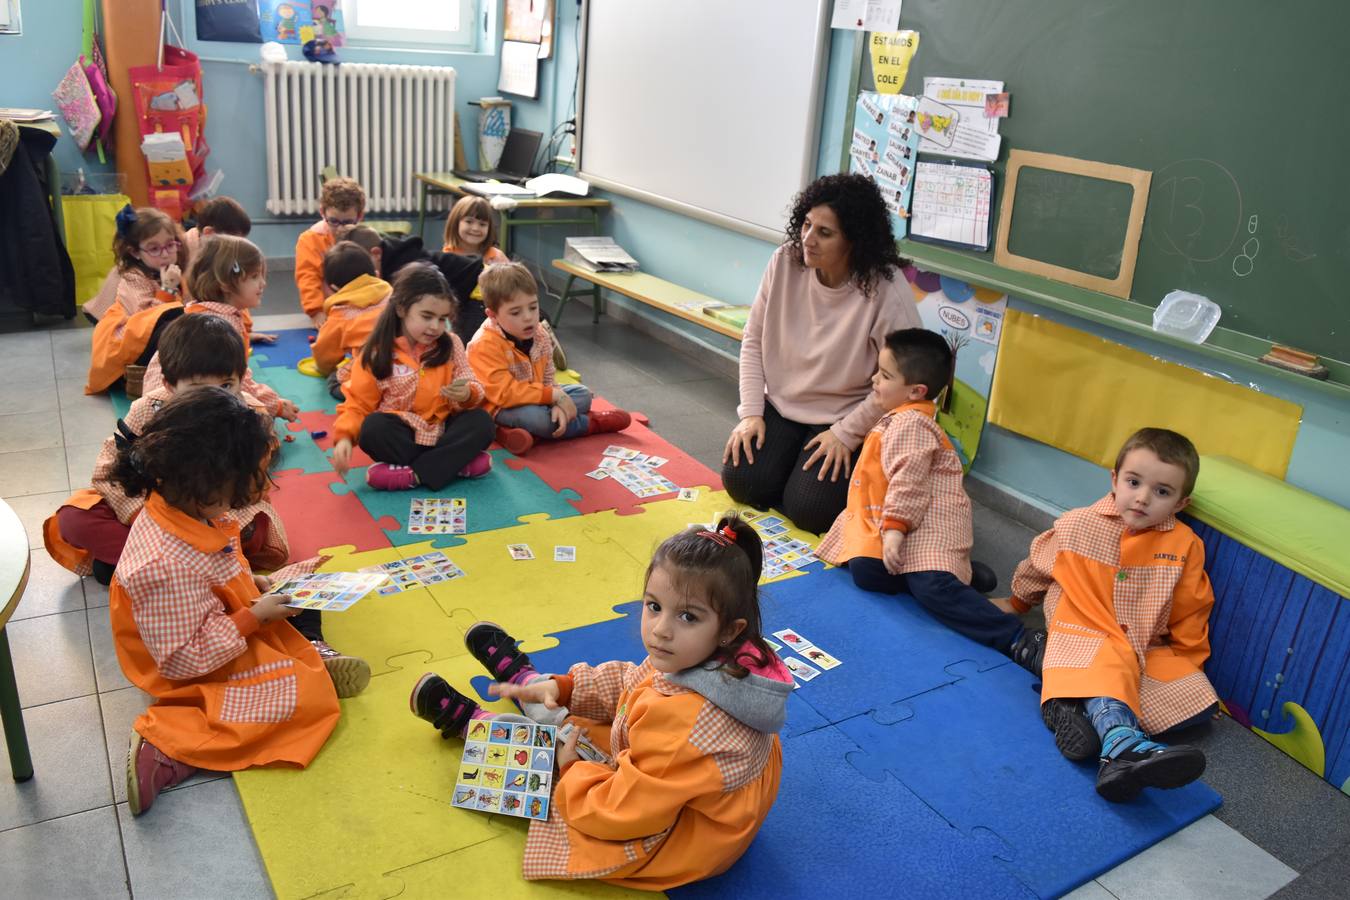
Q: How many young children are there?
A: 14